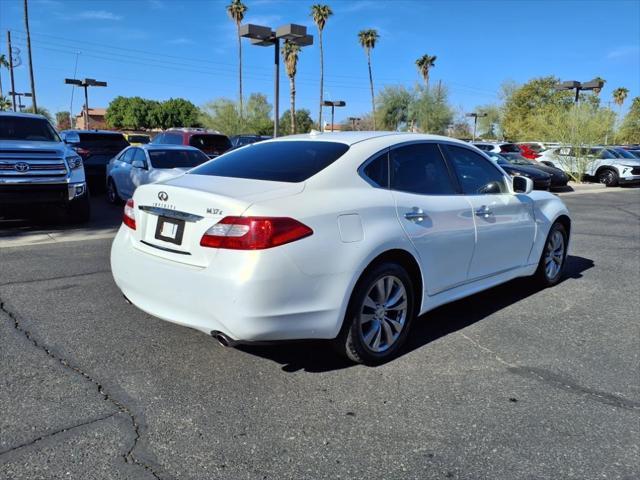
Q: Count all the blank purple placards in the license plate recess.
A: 0